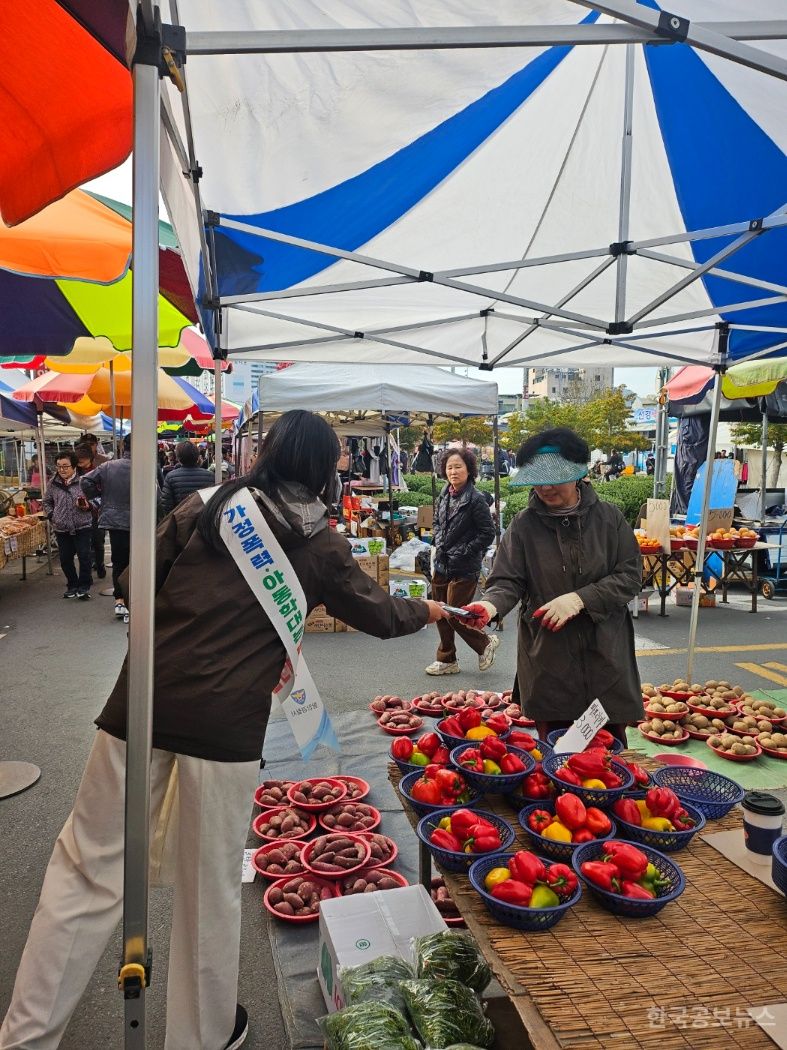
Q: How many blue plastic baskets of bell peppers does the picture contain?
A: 14